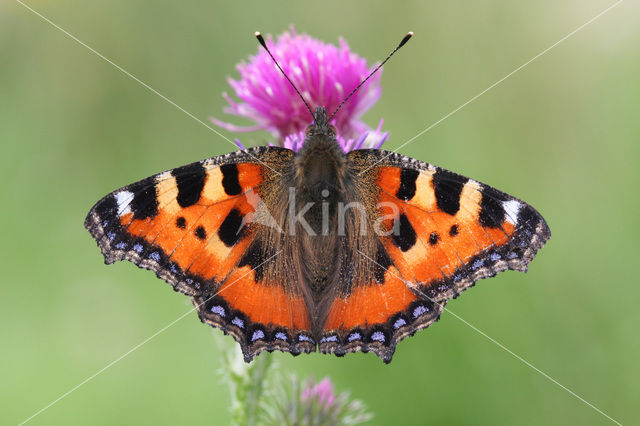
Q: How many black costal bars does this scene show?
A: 6